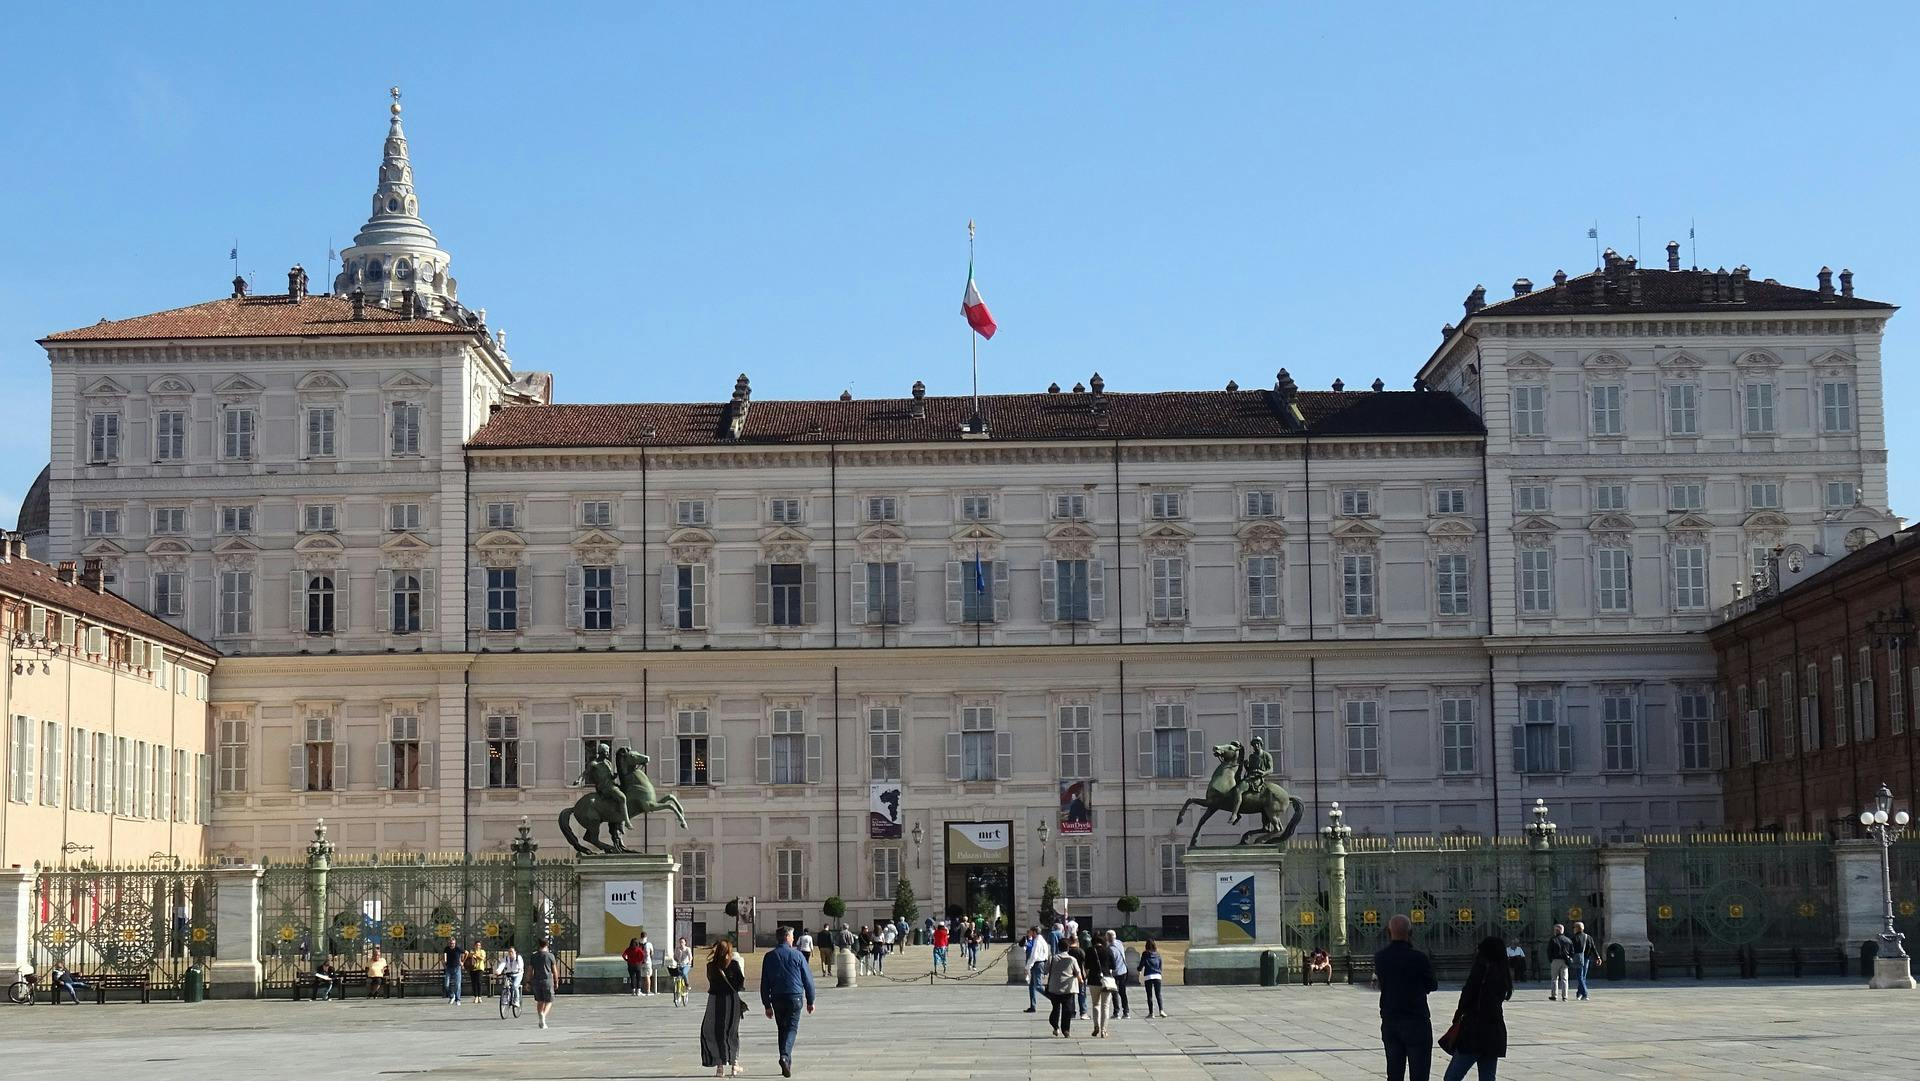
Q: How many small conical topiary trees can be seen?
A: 2